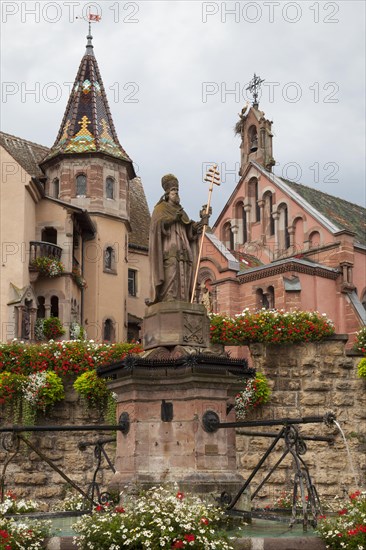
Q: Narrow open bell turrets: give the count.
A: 1